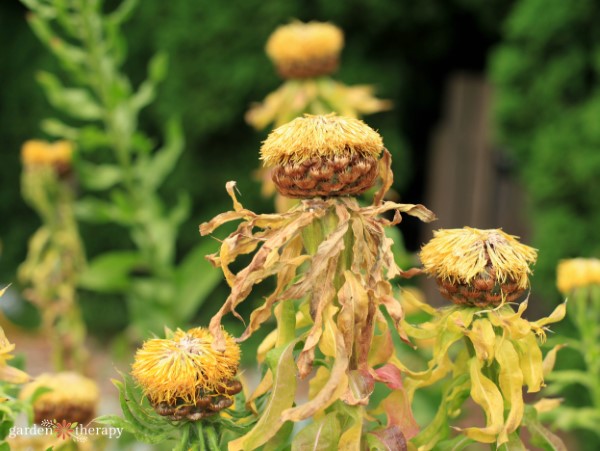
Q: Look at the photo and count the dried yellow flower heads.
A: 7